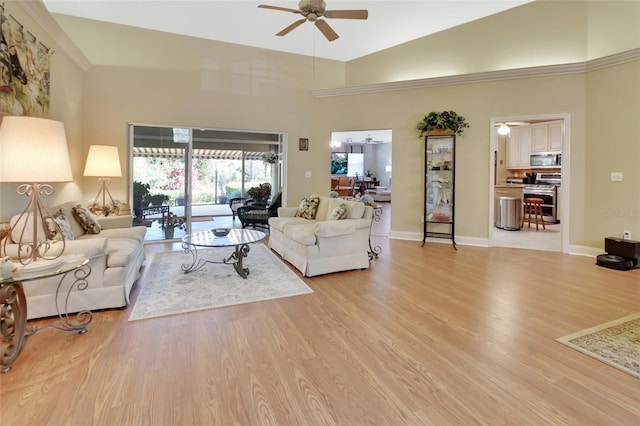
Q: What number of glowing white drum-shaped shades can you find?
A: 2